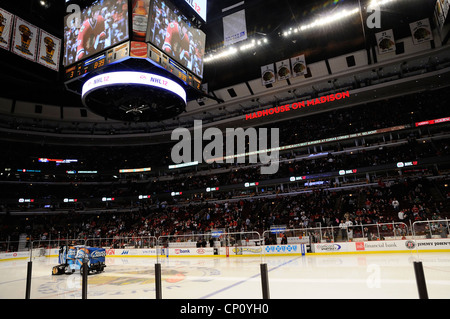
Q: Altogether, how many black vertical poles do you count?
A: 5